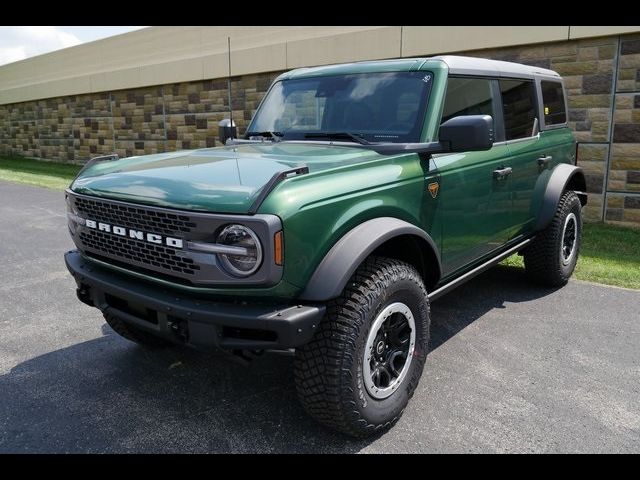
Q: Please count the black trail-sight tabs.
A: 2